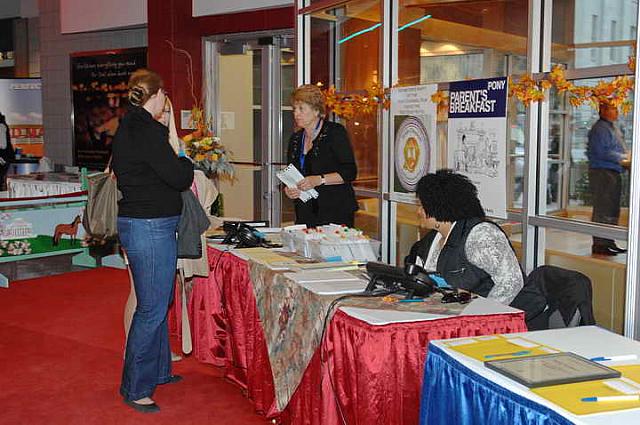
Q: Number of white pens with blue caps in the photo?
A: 2